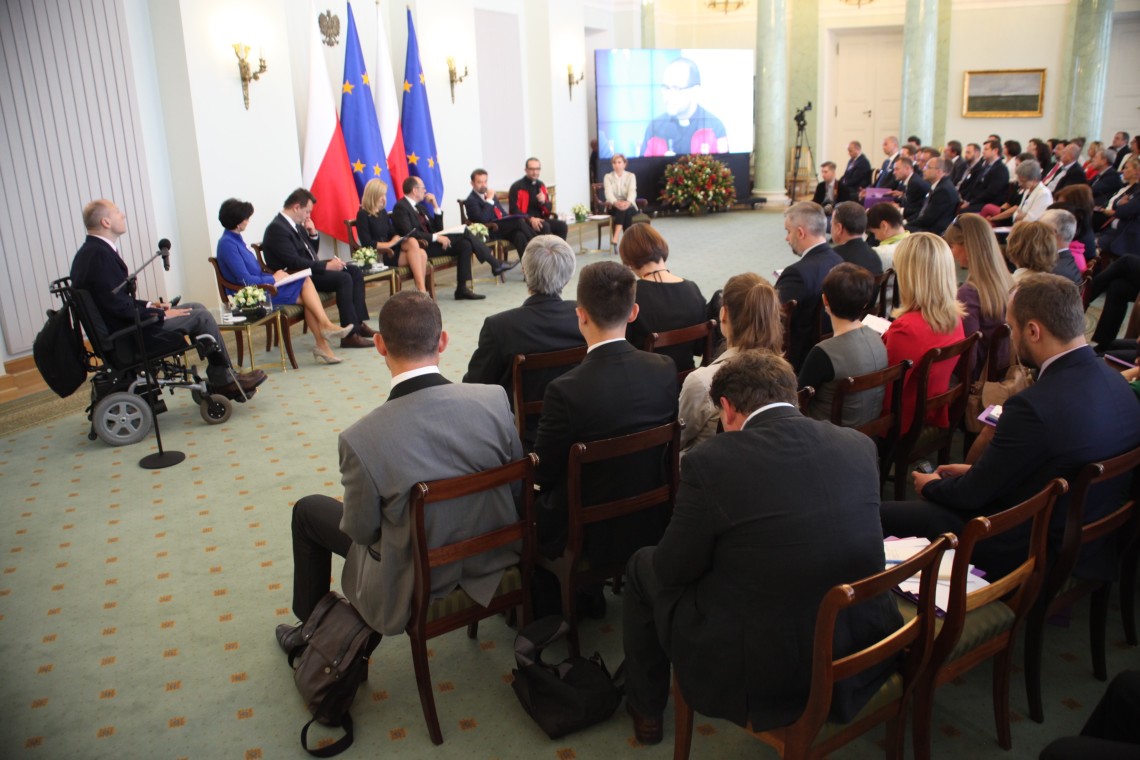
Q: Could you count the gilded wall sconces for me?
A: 3